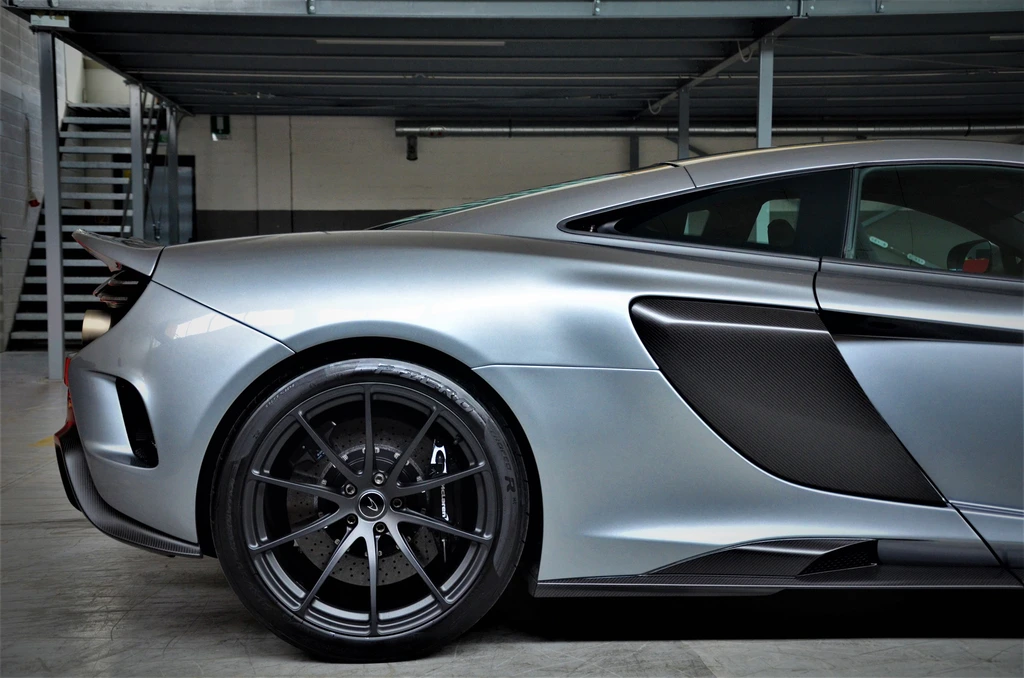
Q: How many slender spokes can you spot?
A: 10